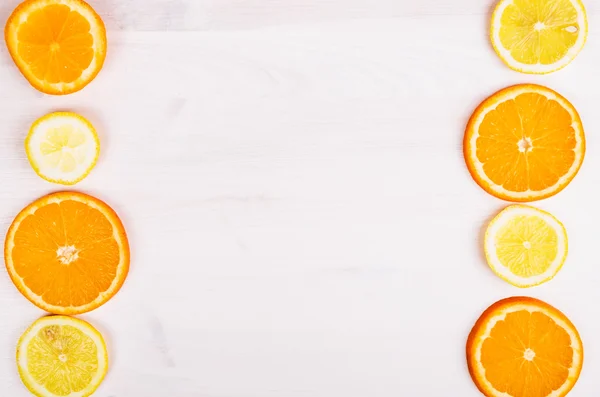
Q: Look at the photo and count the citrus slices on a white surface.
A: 8